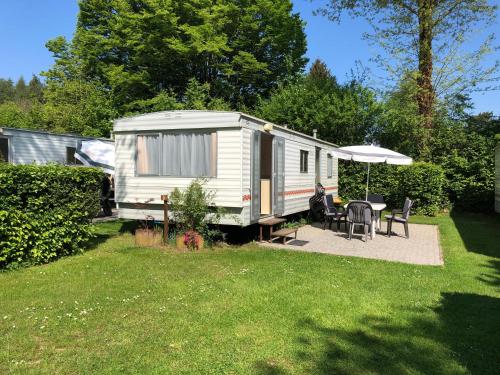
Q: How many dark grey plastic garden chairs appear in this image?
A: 4